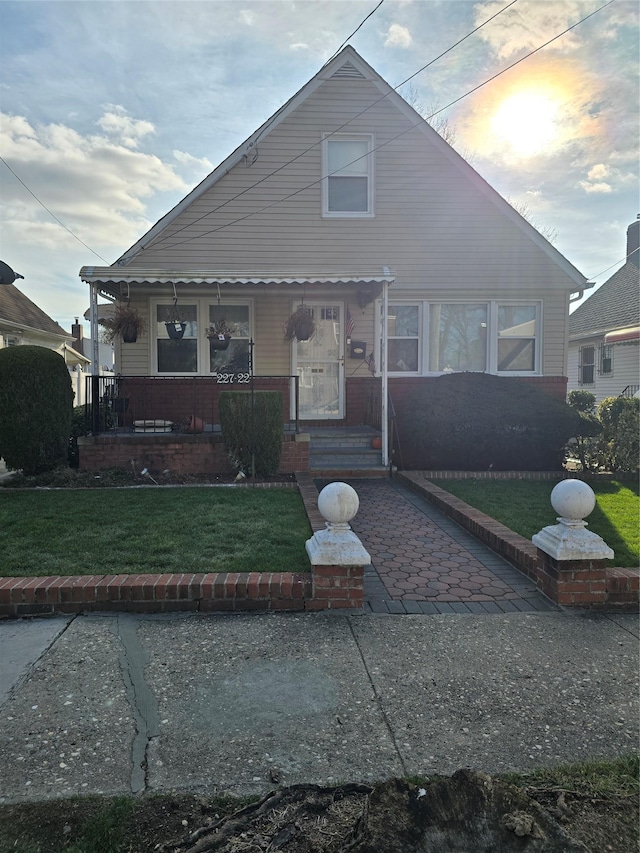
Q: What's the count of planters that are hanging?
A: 4